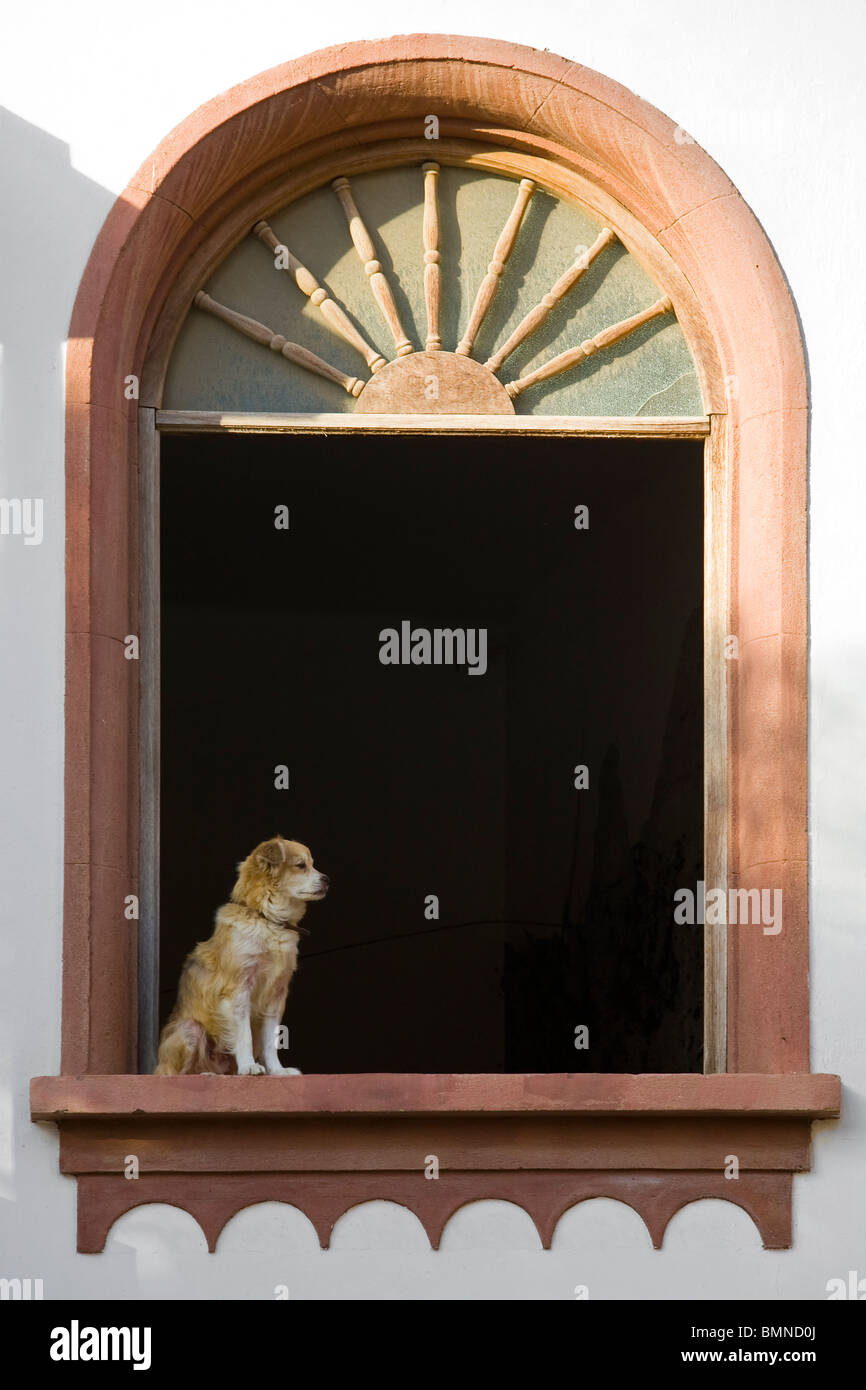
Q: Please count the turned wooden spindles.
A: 7